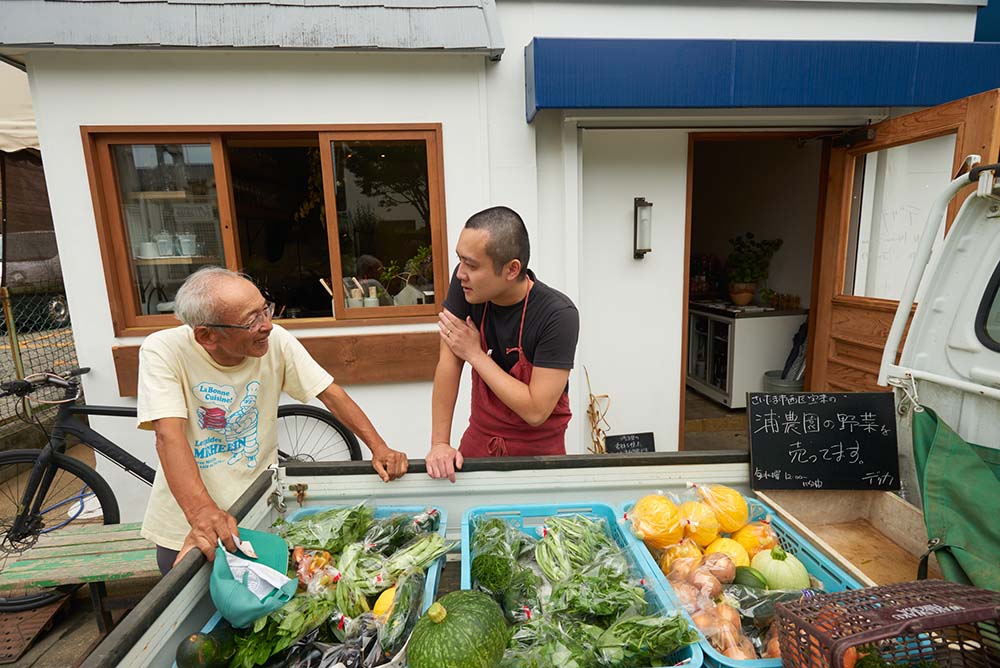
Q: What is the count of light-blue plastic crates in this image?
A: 3